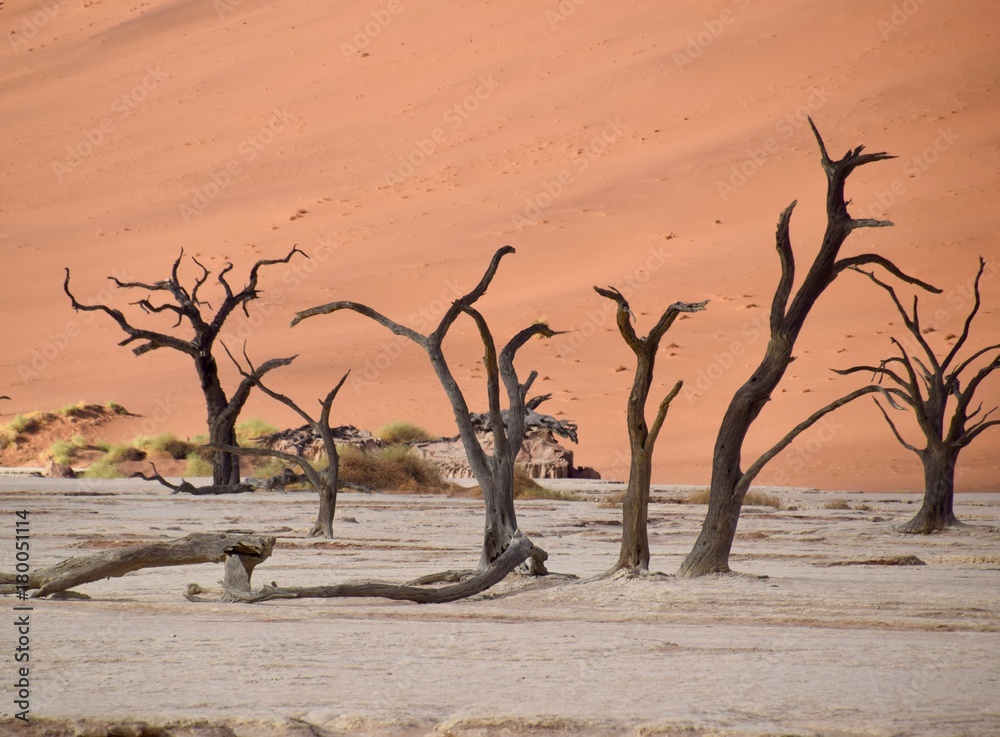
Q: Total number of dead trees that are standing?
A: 6